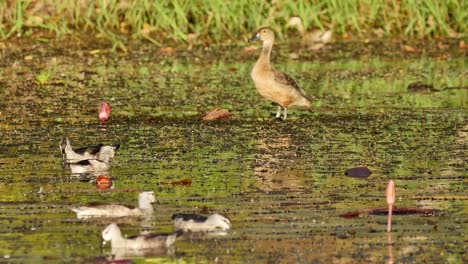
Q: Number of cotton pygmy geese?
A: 5